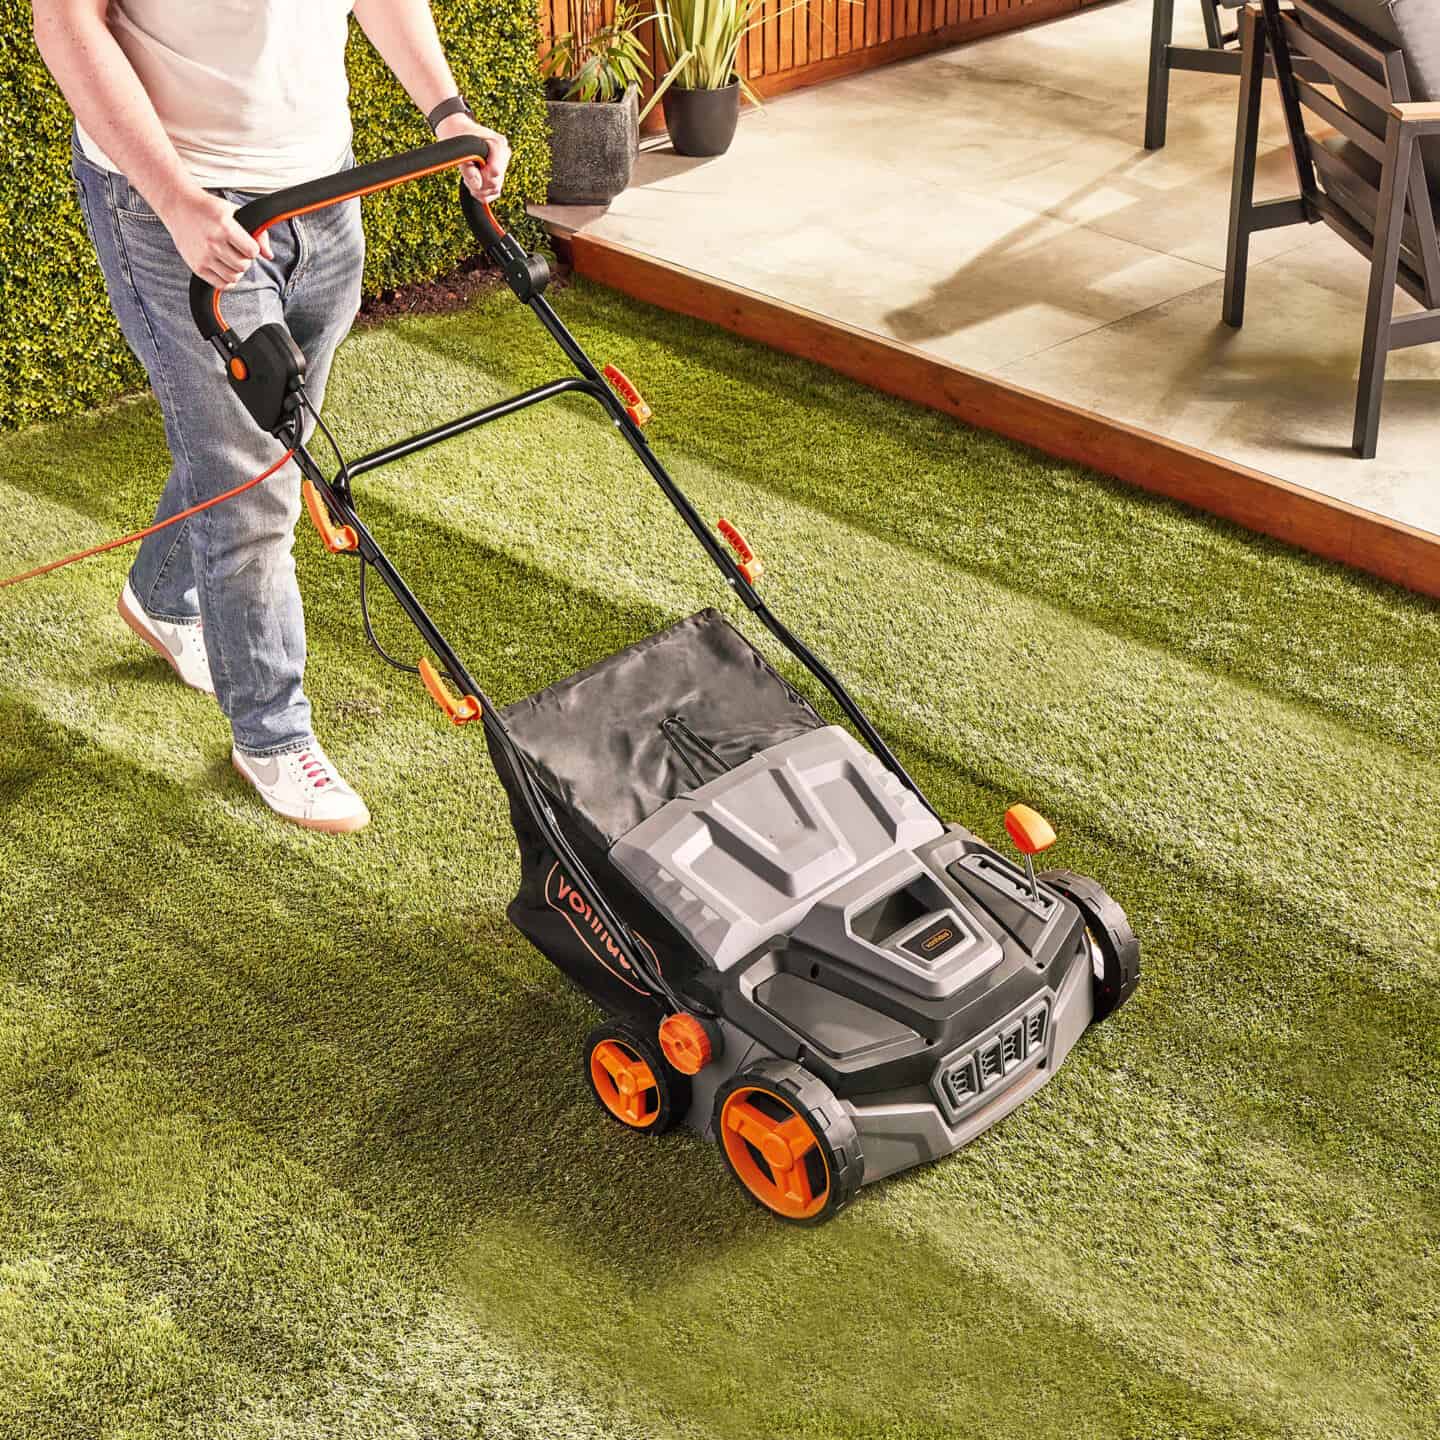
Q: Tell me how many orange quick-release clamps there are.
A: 4